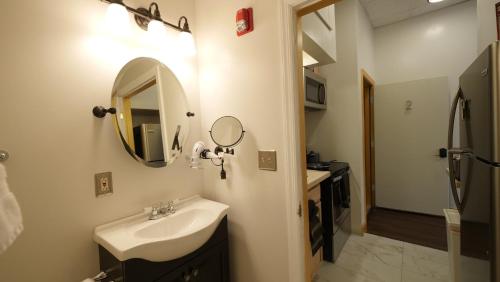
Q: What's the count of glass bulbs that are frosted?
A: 3